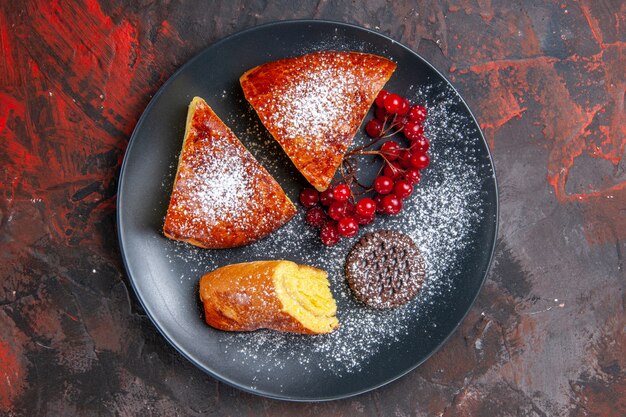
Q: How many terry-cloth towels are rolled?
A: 0